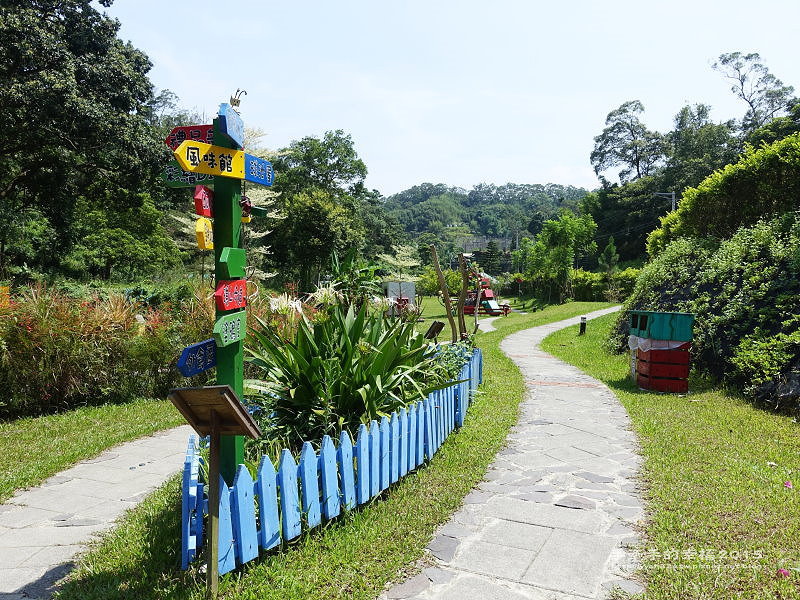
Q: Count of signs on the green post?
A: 11